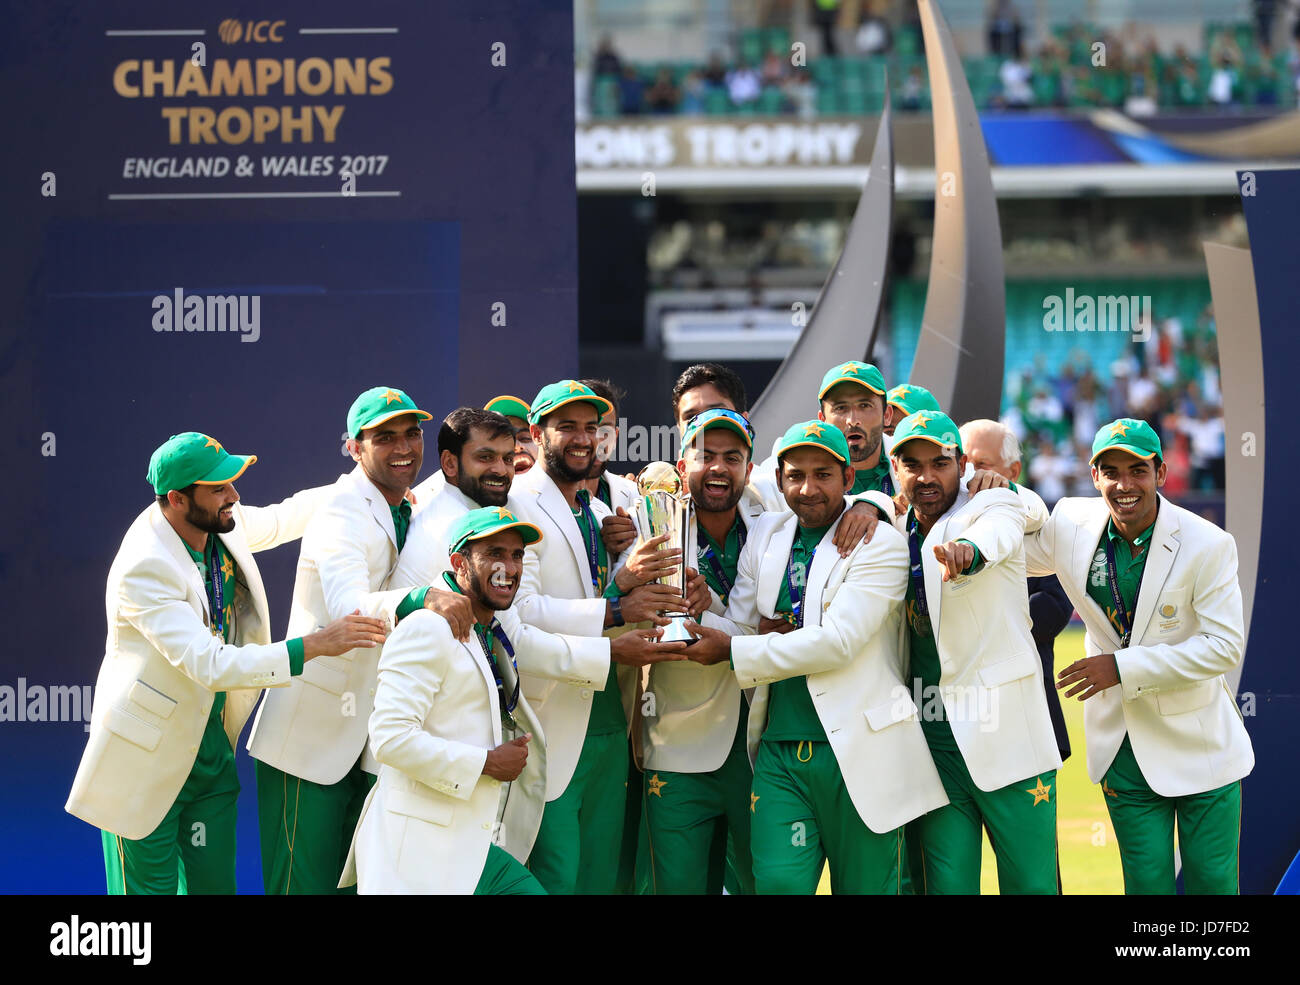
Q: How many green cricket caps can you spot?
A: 11